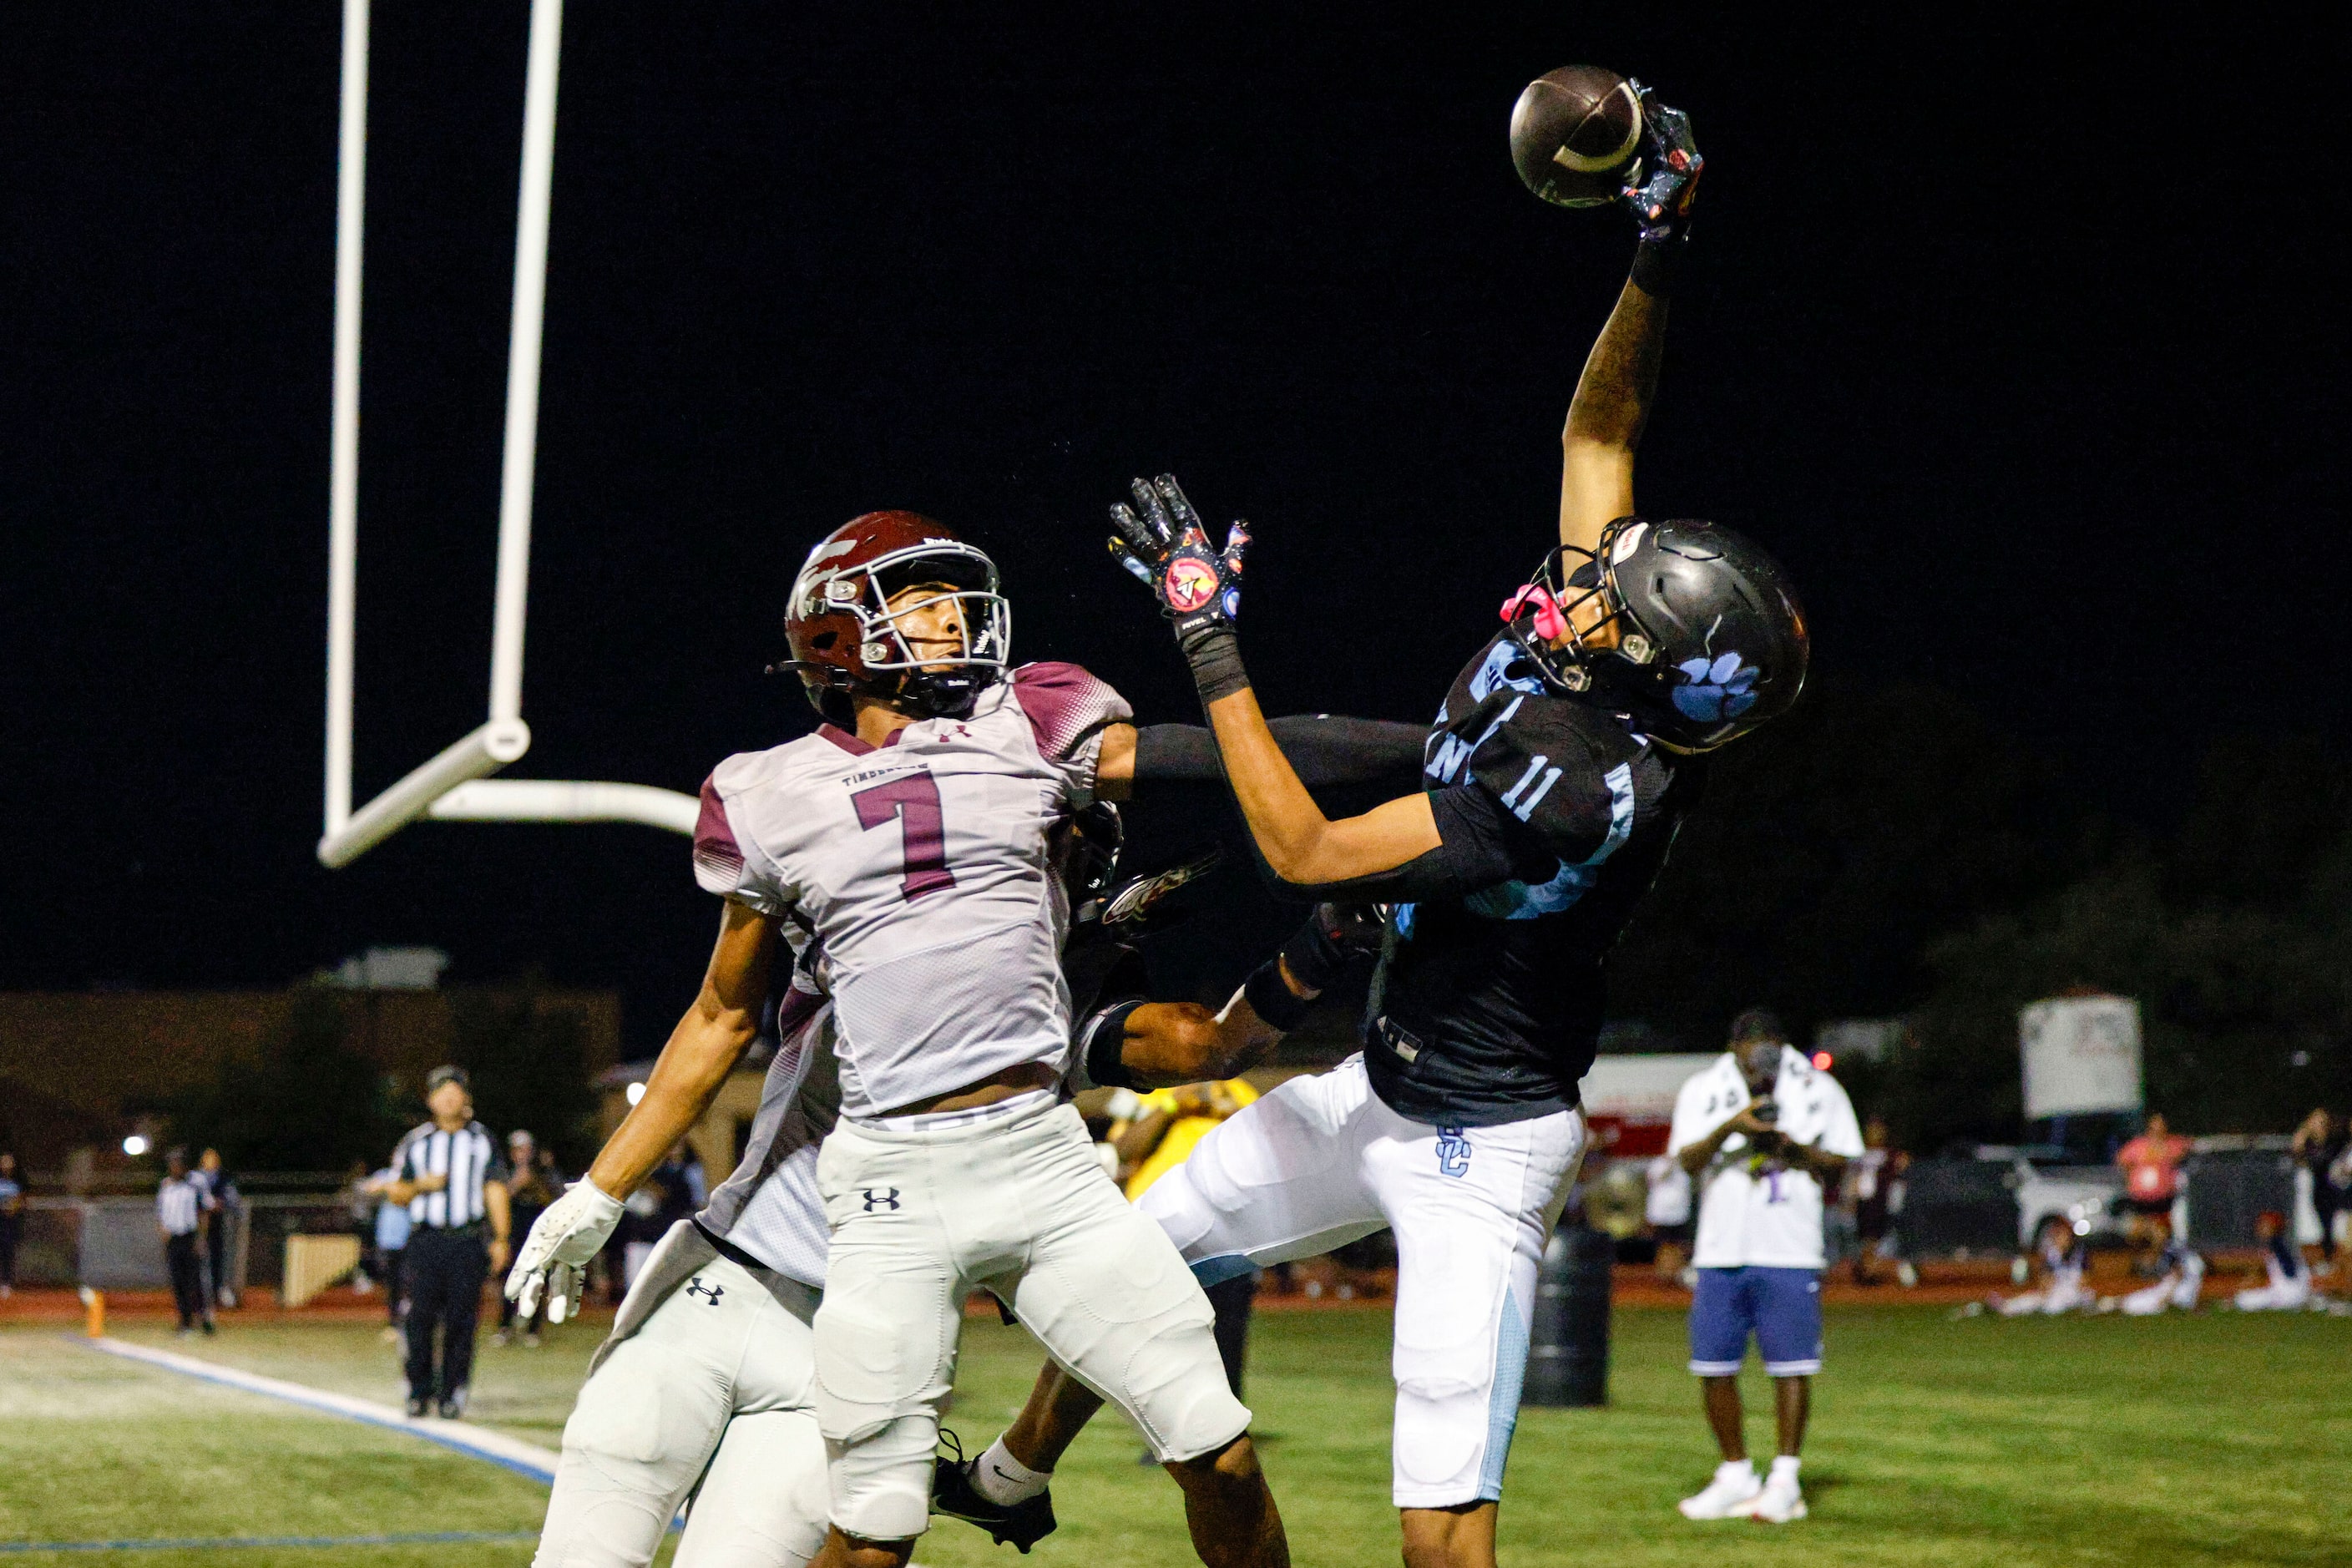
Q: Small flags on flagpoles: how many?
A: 0